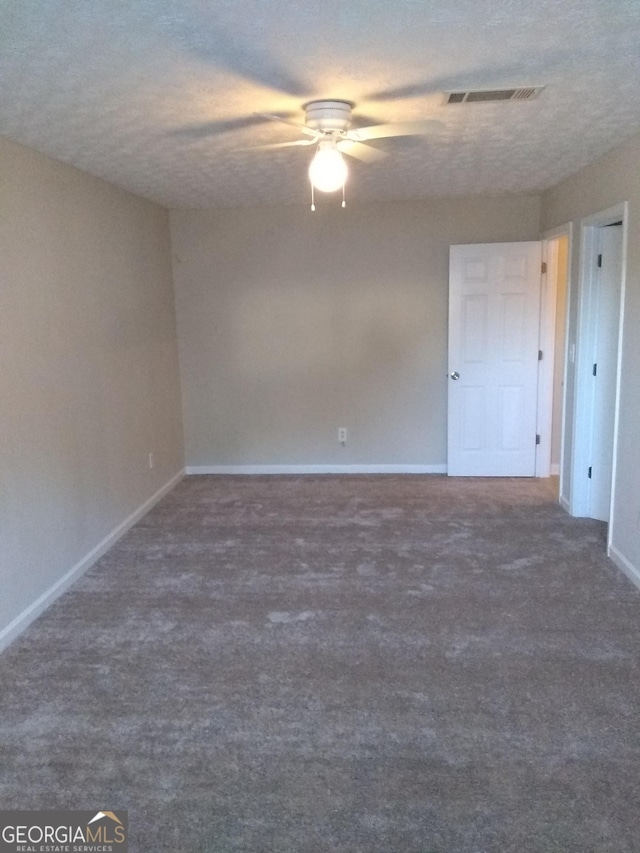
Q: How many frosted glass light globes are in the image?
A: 1